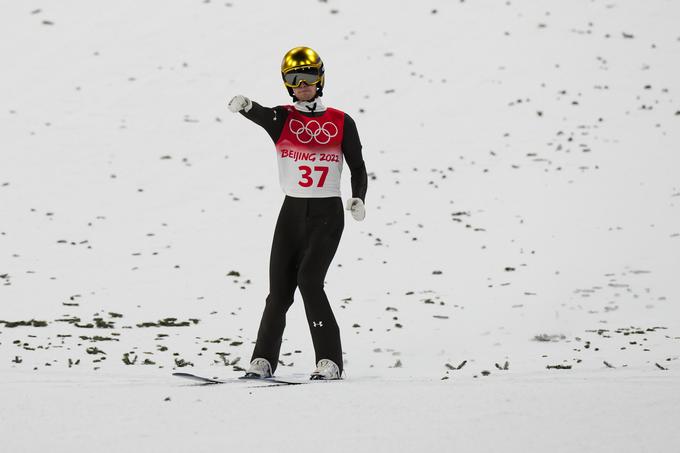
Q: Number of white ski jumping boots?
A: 2